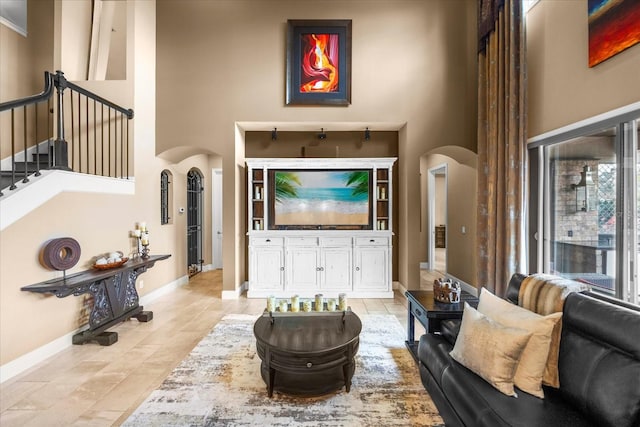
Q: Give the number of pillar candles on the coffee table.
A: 7